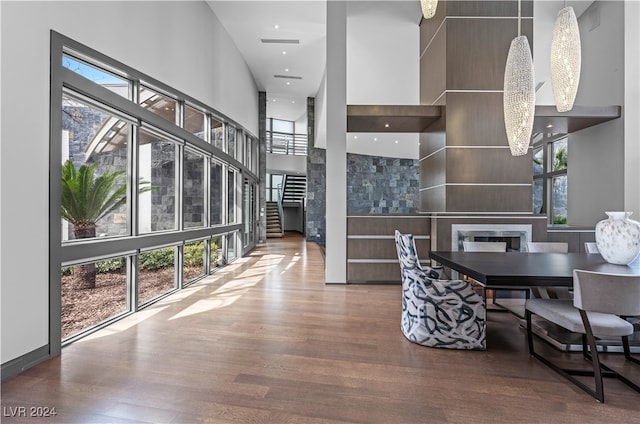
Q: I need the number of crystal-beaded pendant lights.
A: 3